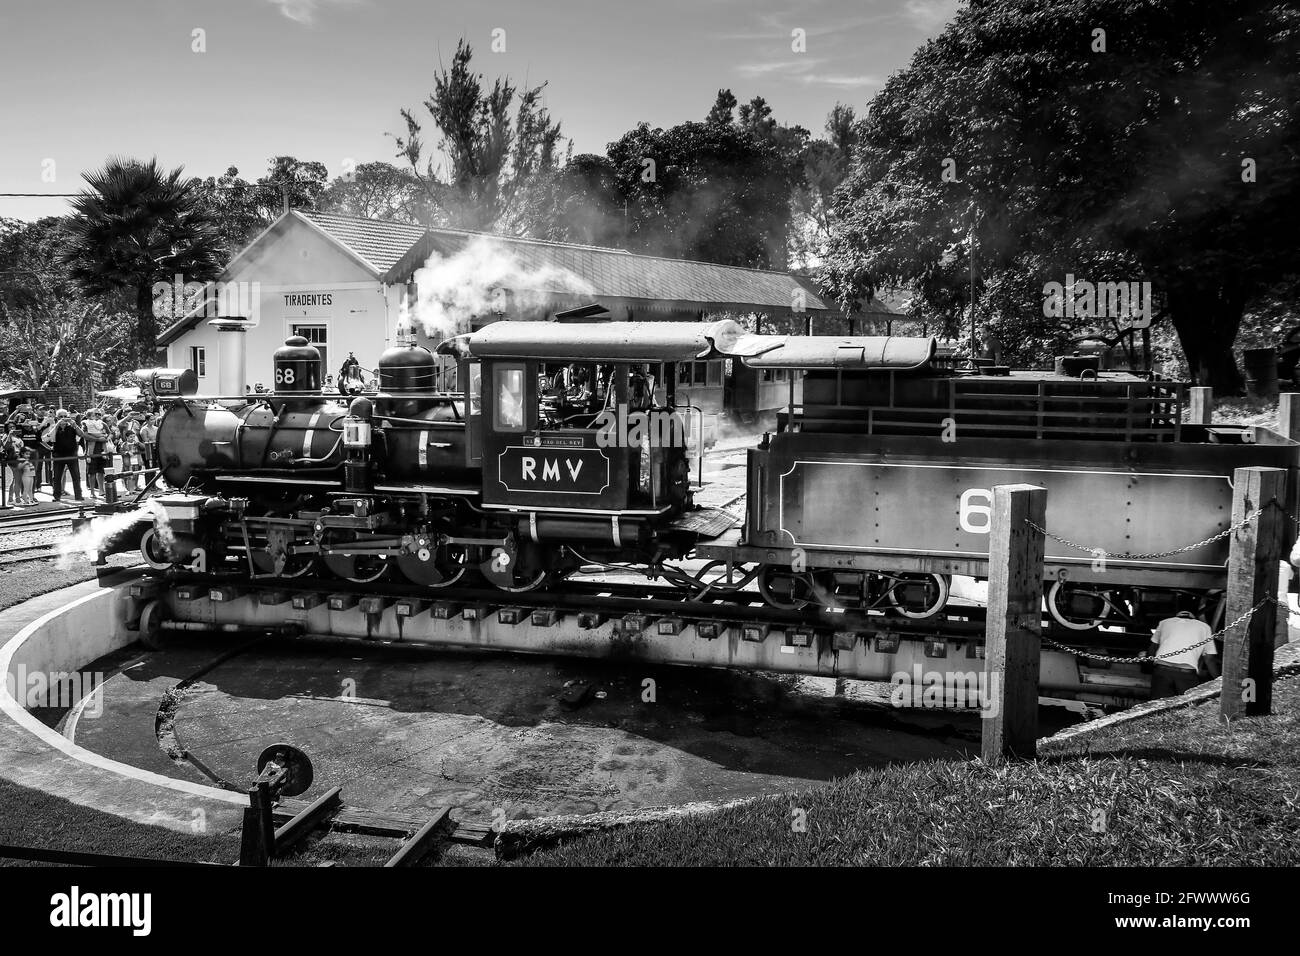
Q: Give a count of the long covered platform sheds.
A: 1